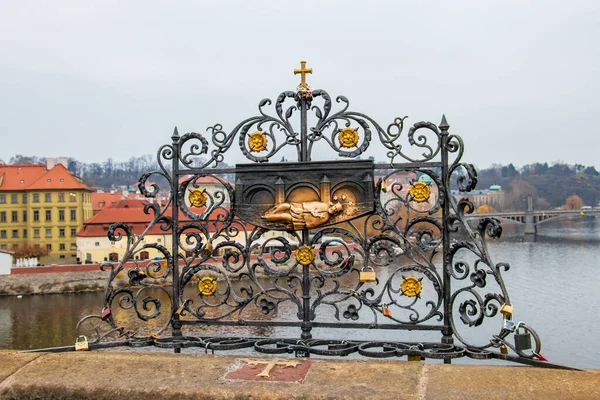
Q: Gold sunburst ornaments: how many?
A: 7